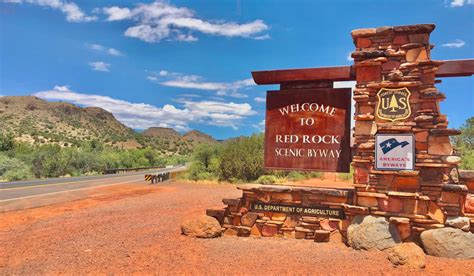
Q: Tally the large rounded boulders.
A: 4